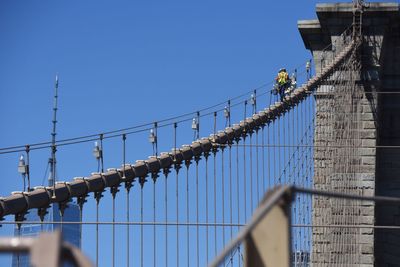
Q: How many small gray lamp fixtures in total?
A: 8